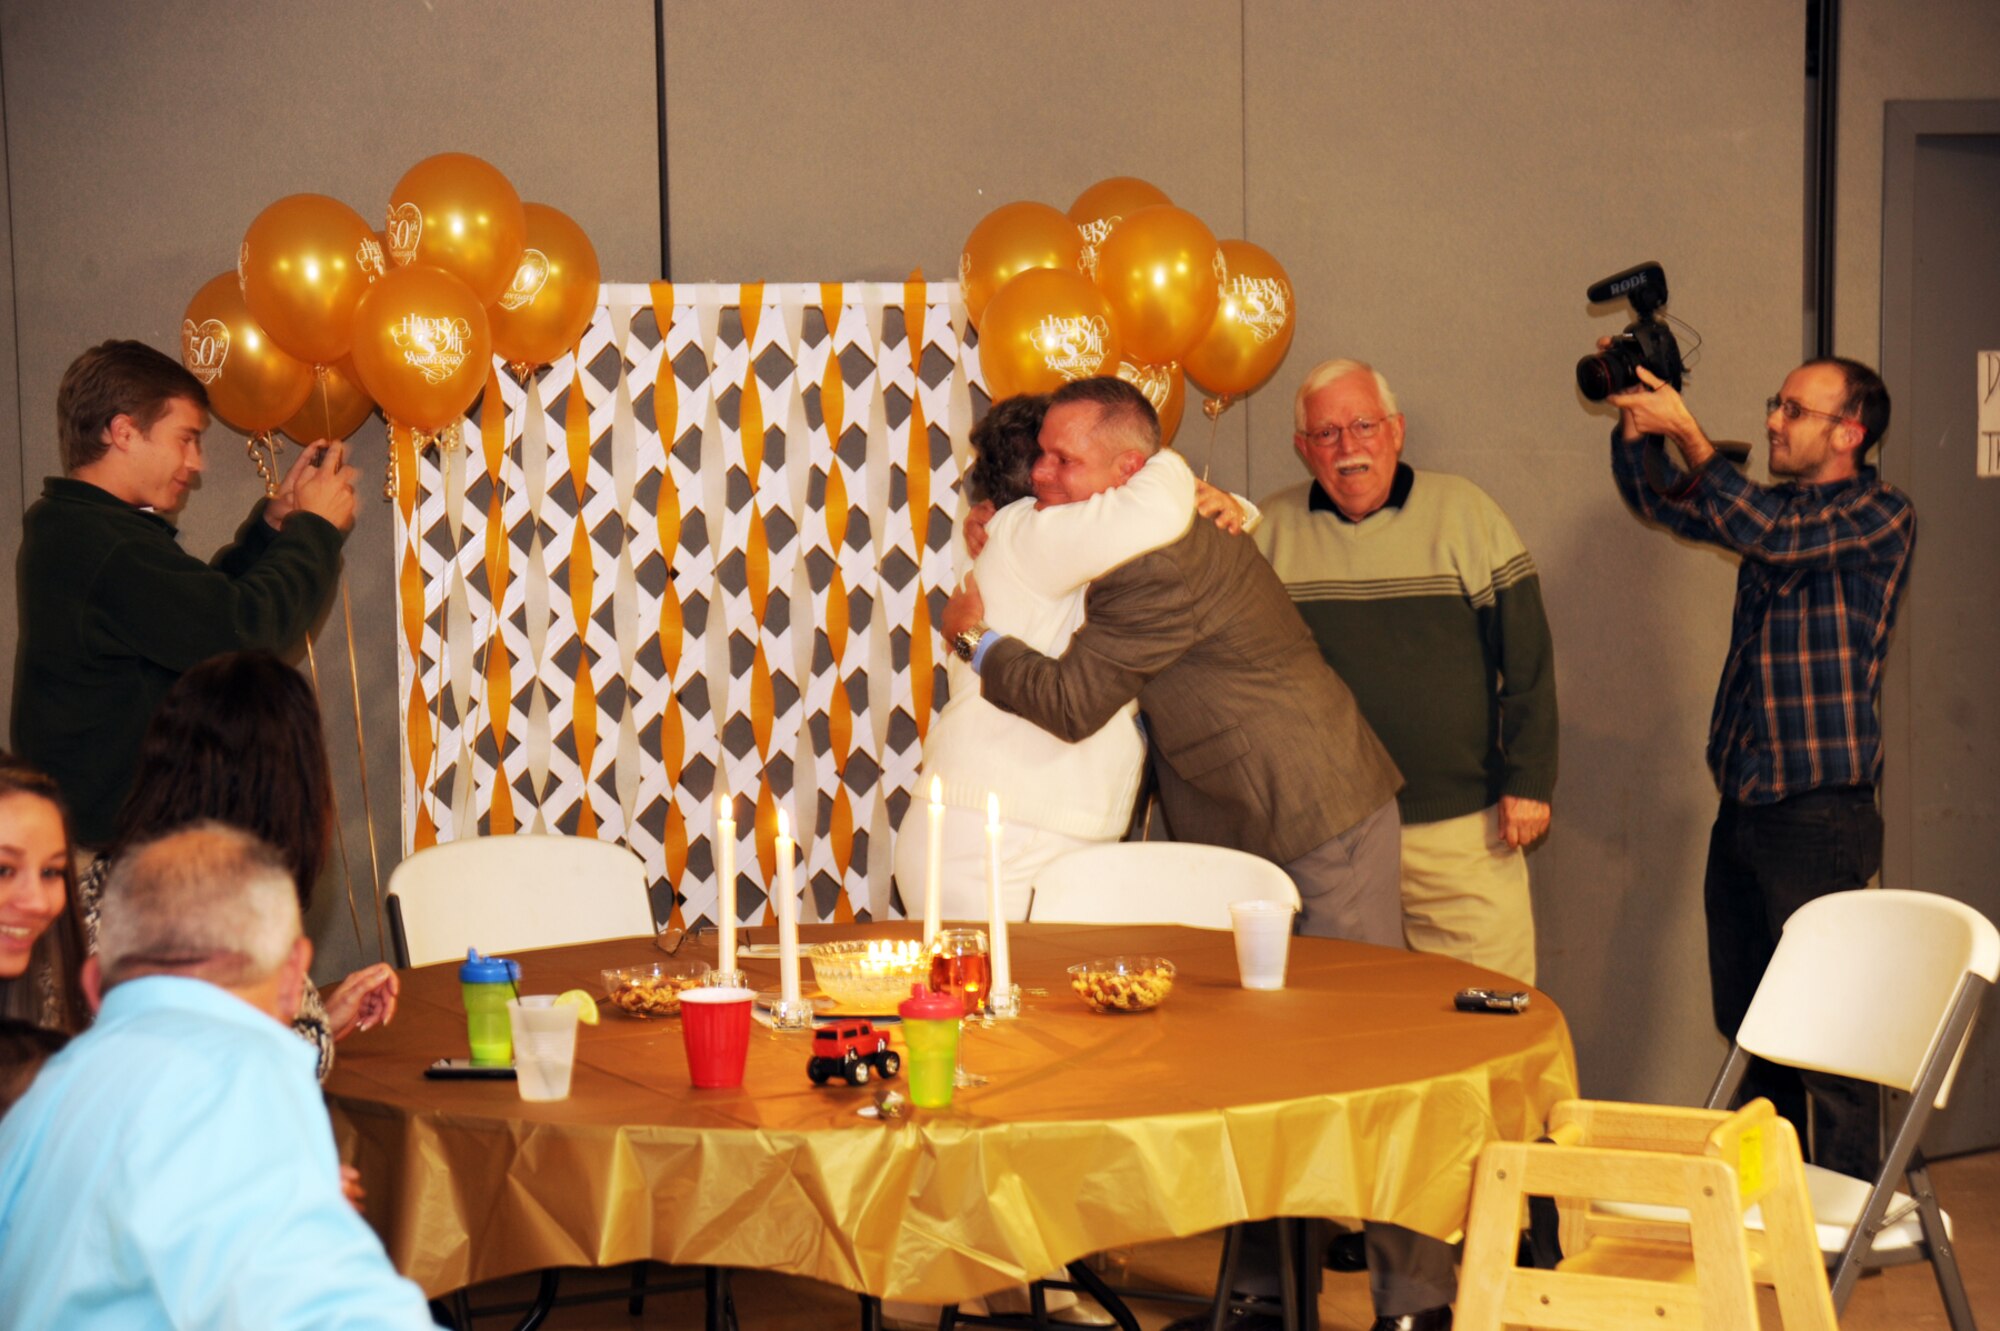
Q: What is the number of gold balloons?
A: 13